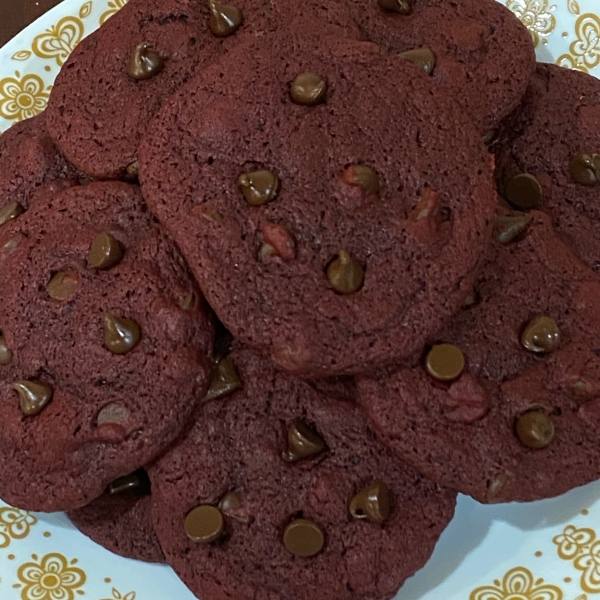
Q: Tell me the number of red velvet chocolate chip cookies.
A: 9